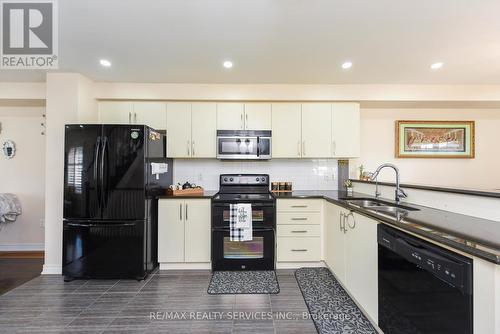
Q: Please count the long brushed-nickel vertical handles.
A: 13